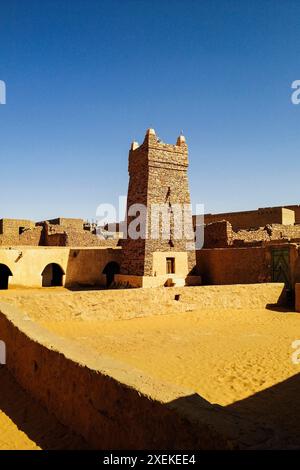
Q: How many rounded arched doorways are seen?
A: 3